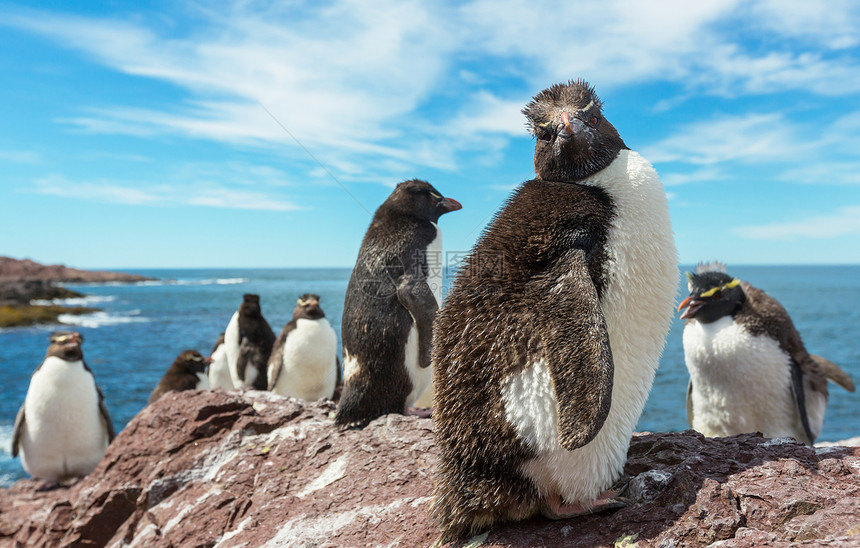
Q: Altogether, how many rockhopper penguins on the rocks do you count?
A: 8